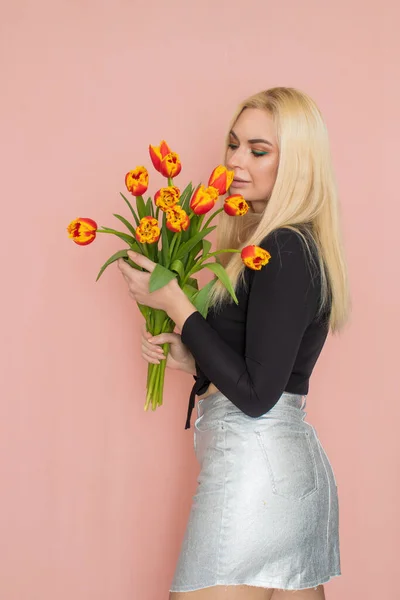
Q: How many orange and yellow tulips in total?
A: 11